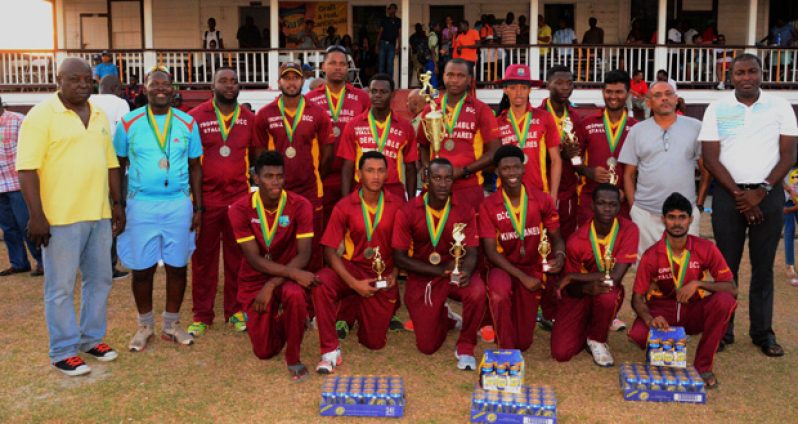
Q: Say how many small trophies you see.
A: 6